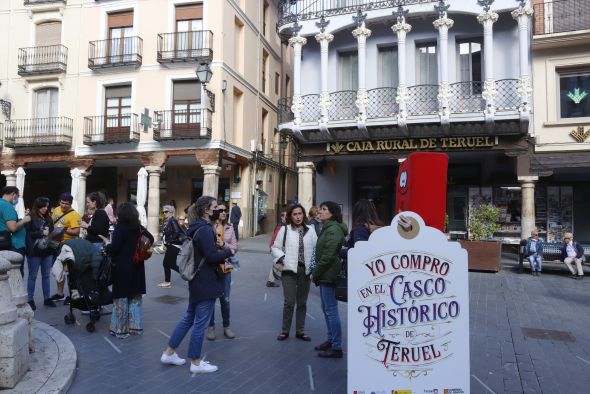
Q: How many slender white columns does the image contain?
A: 7